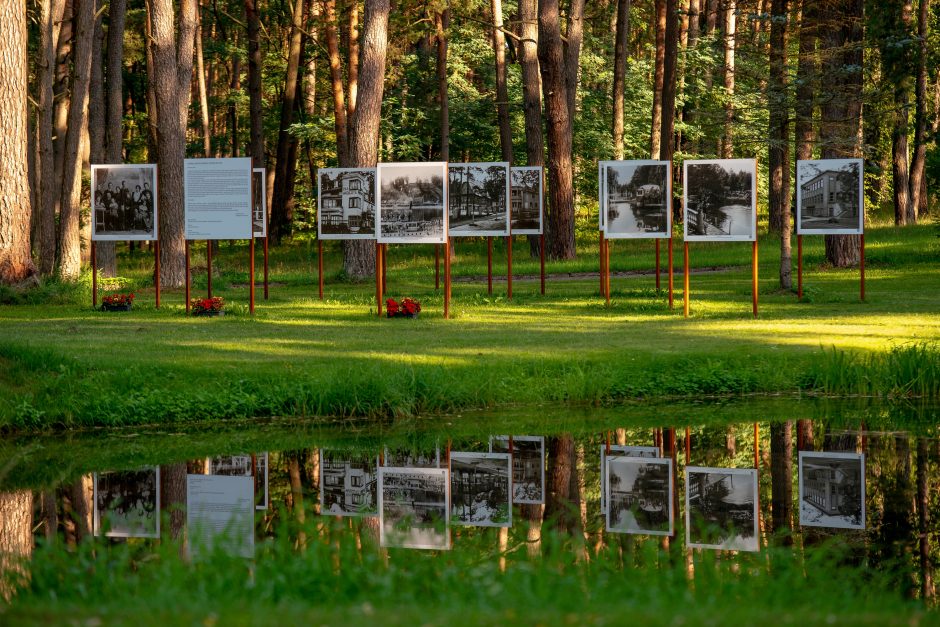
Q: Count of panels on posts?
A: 11